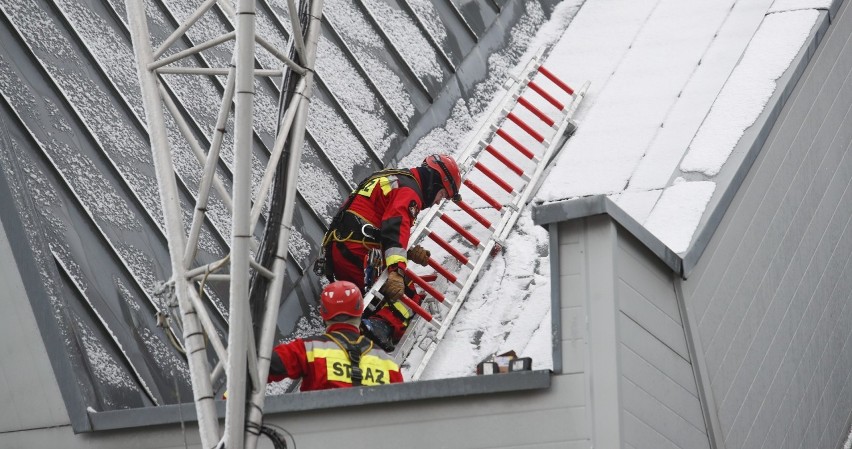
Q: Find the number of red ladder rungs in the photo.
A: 14